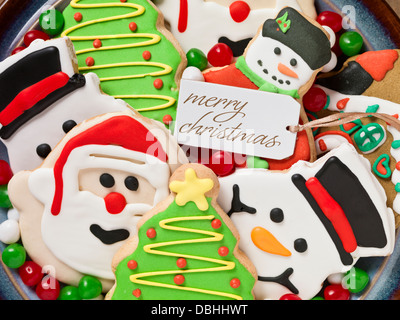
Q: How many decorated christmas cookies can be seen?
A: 8